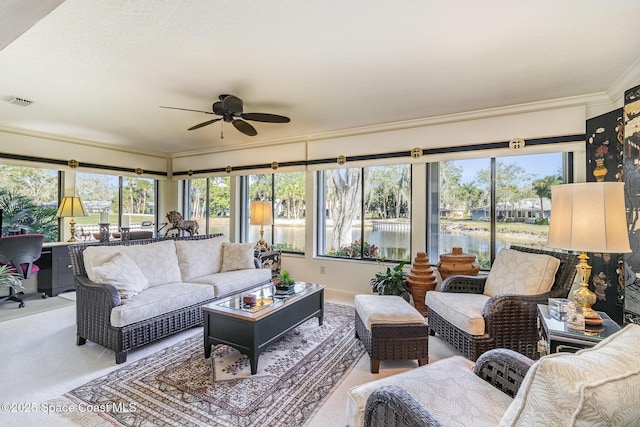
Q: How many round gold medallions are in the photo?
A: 8